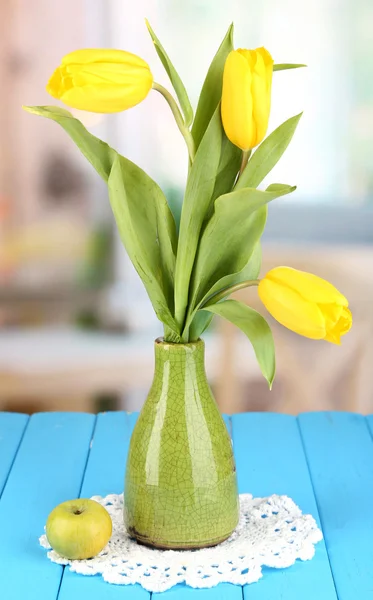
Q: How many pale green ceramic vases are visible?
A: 1